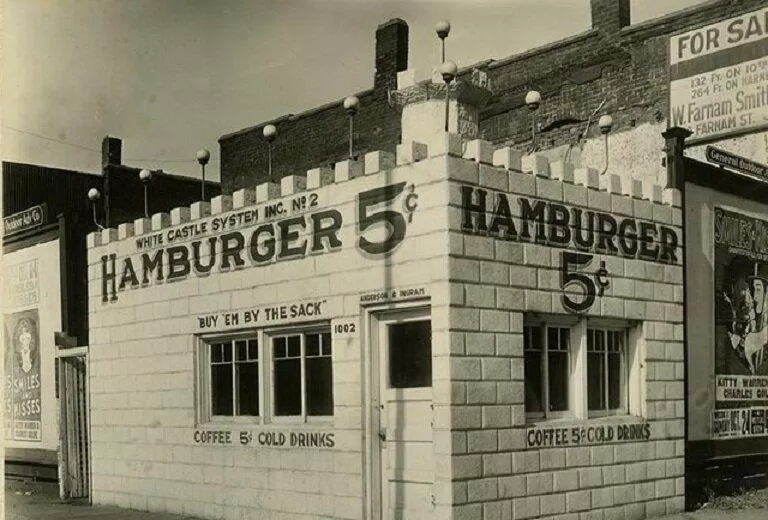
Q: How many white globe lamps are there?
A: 9